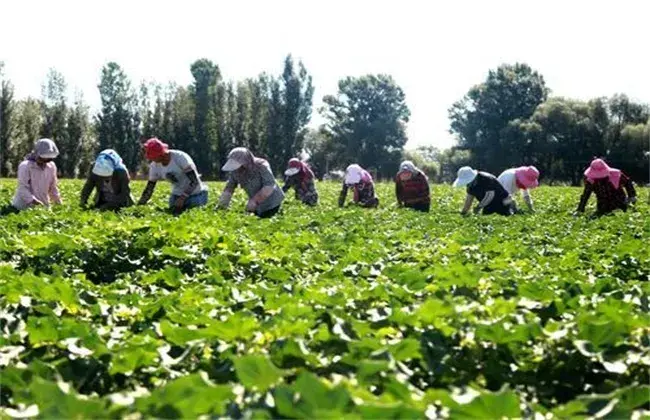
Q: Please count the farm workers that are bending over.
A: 10